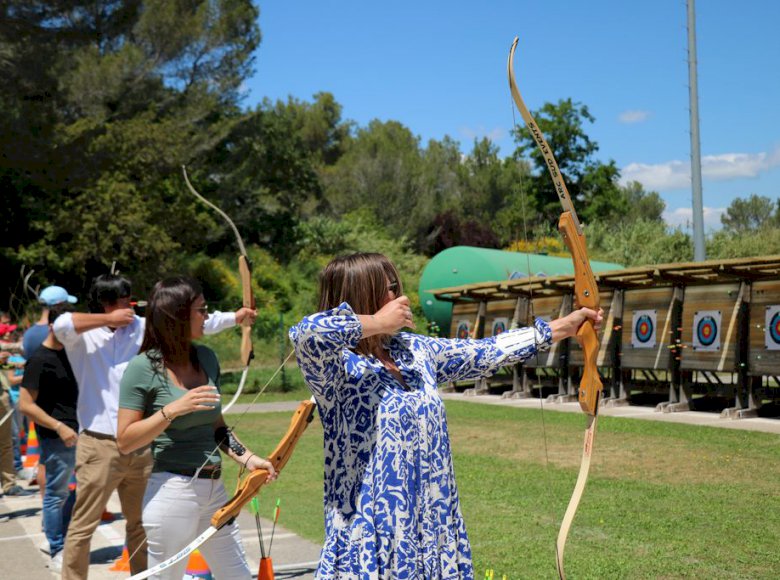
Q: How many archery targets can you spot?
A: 5